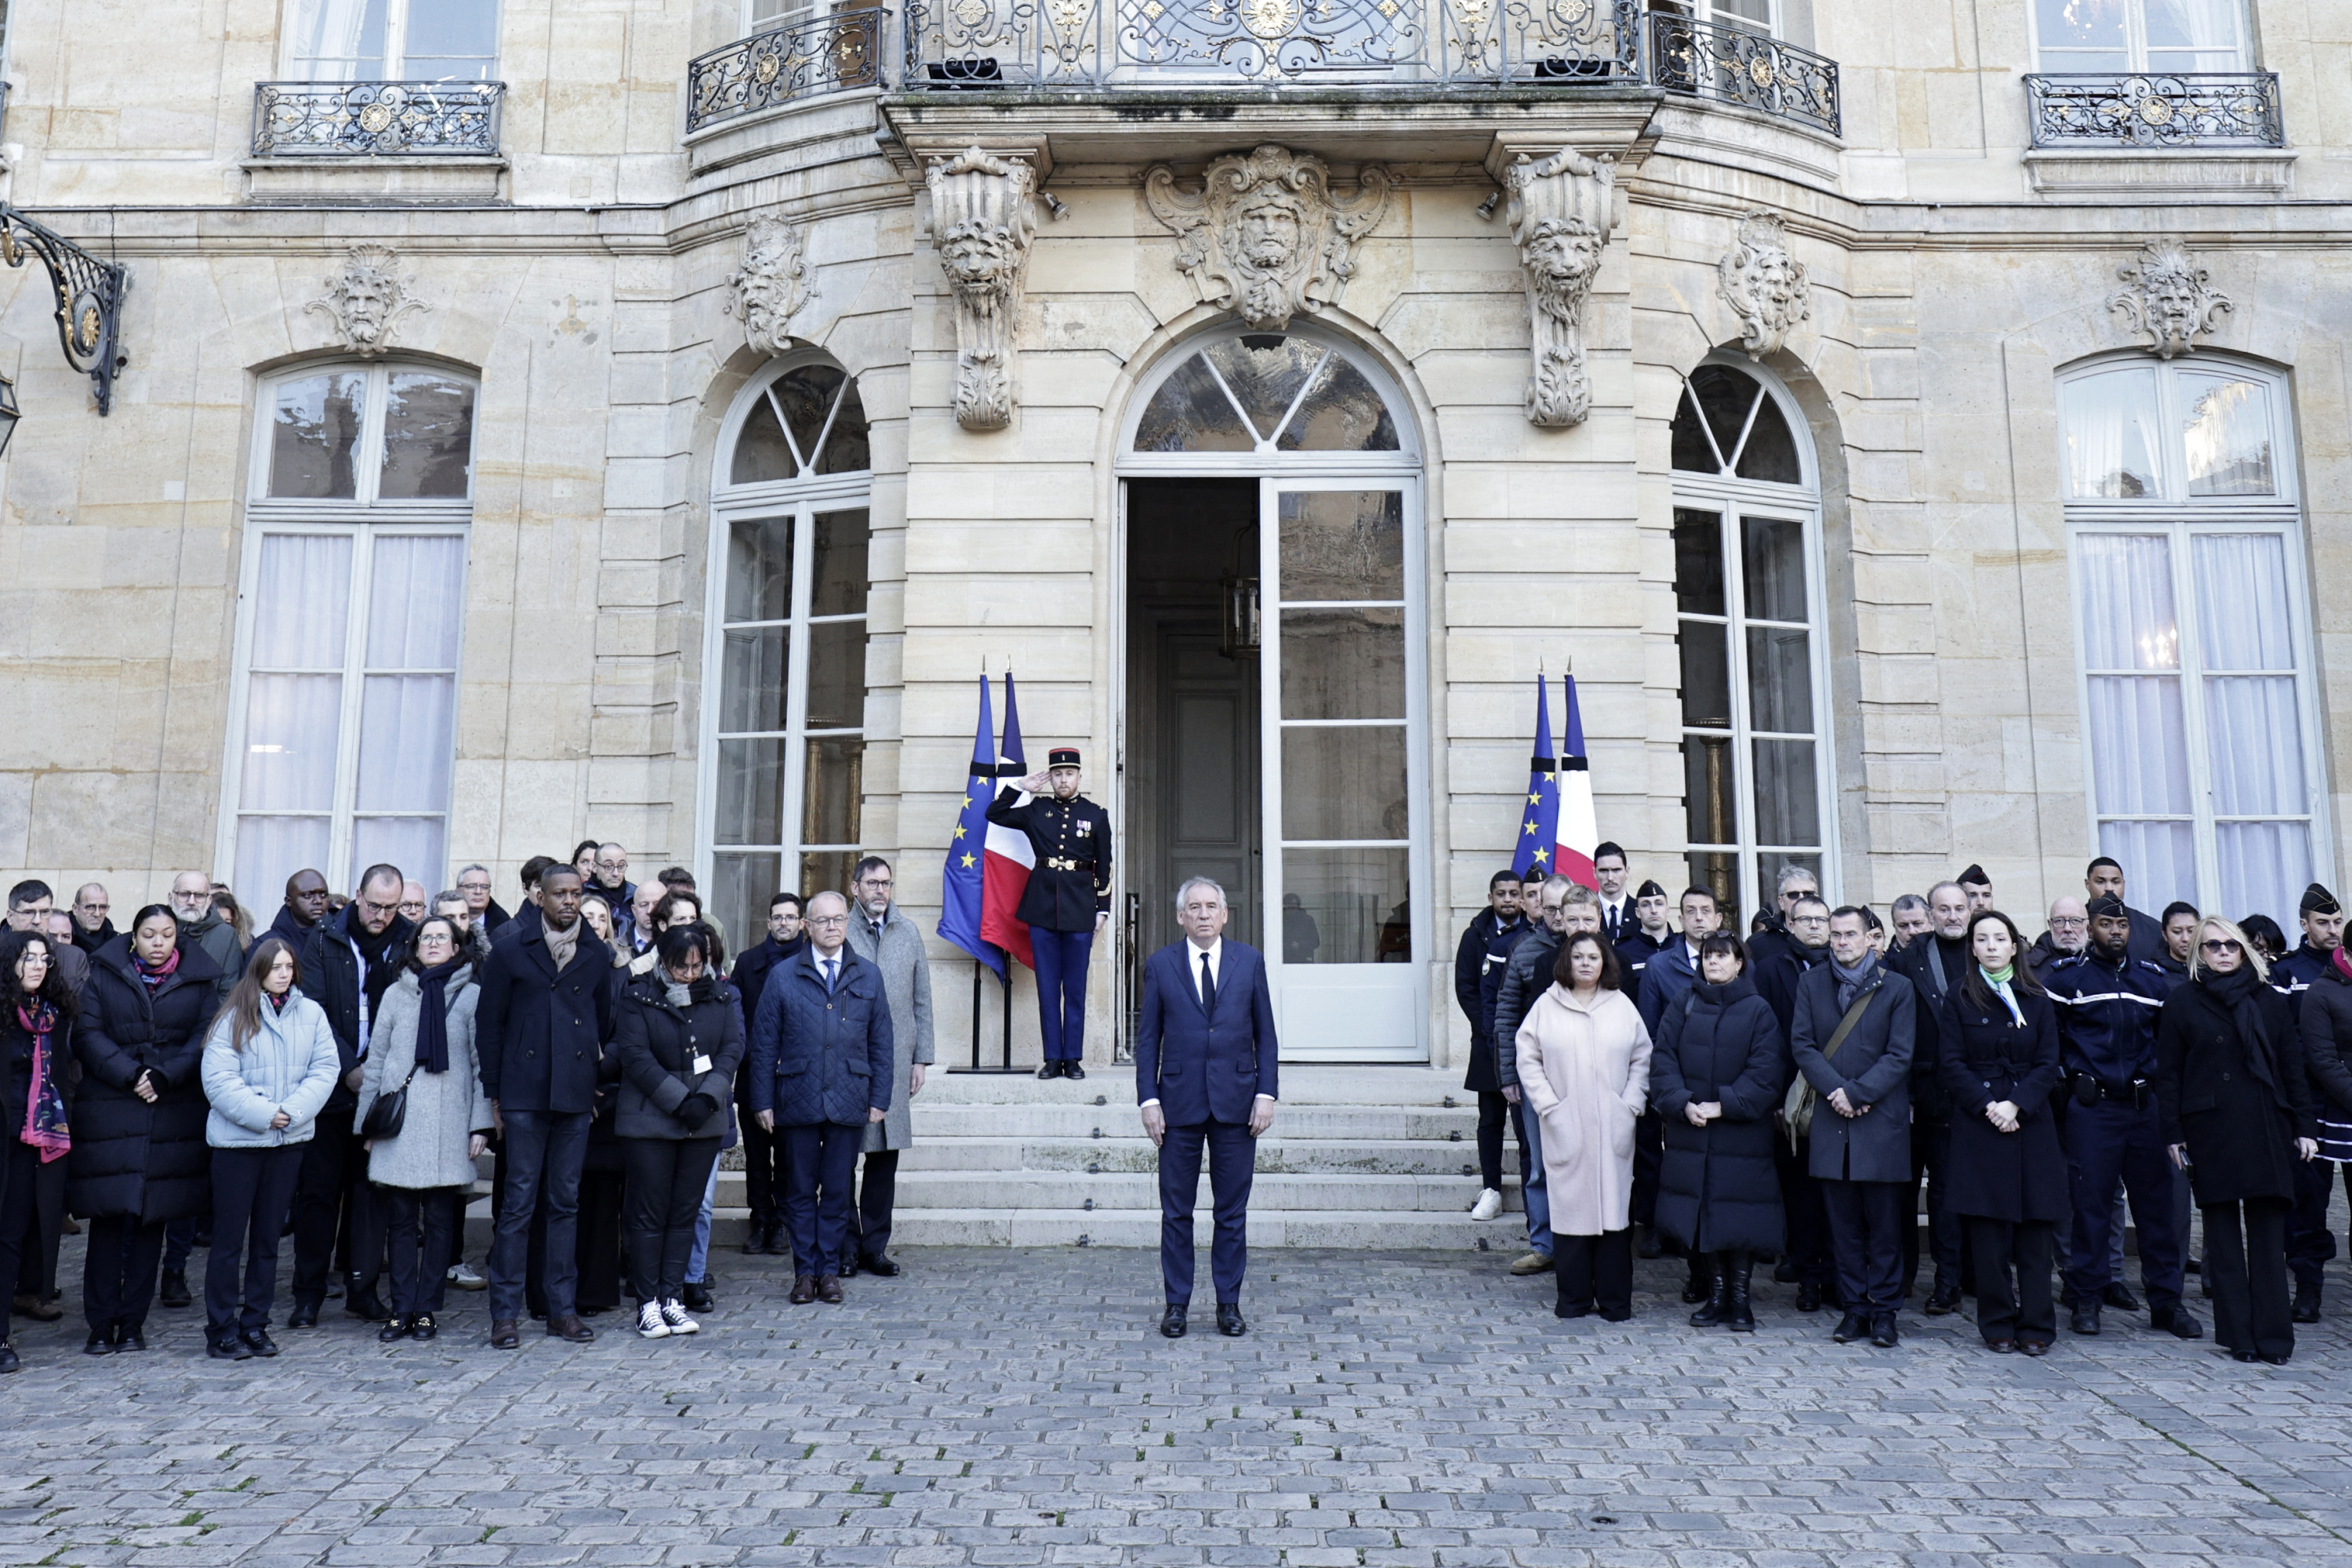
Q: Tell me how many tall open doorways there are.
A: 1